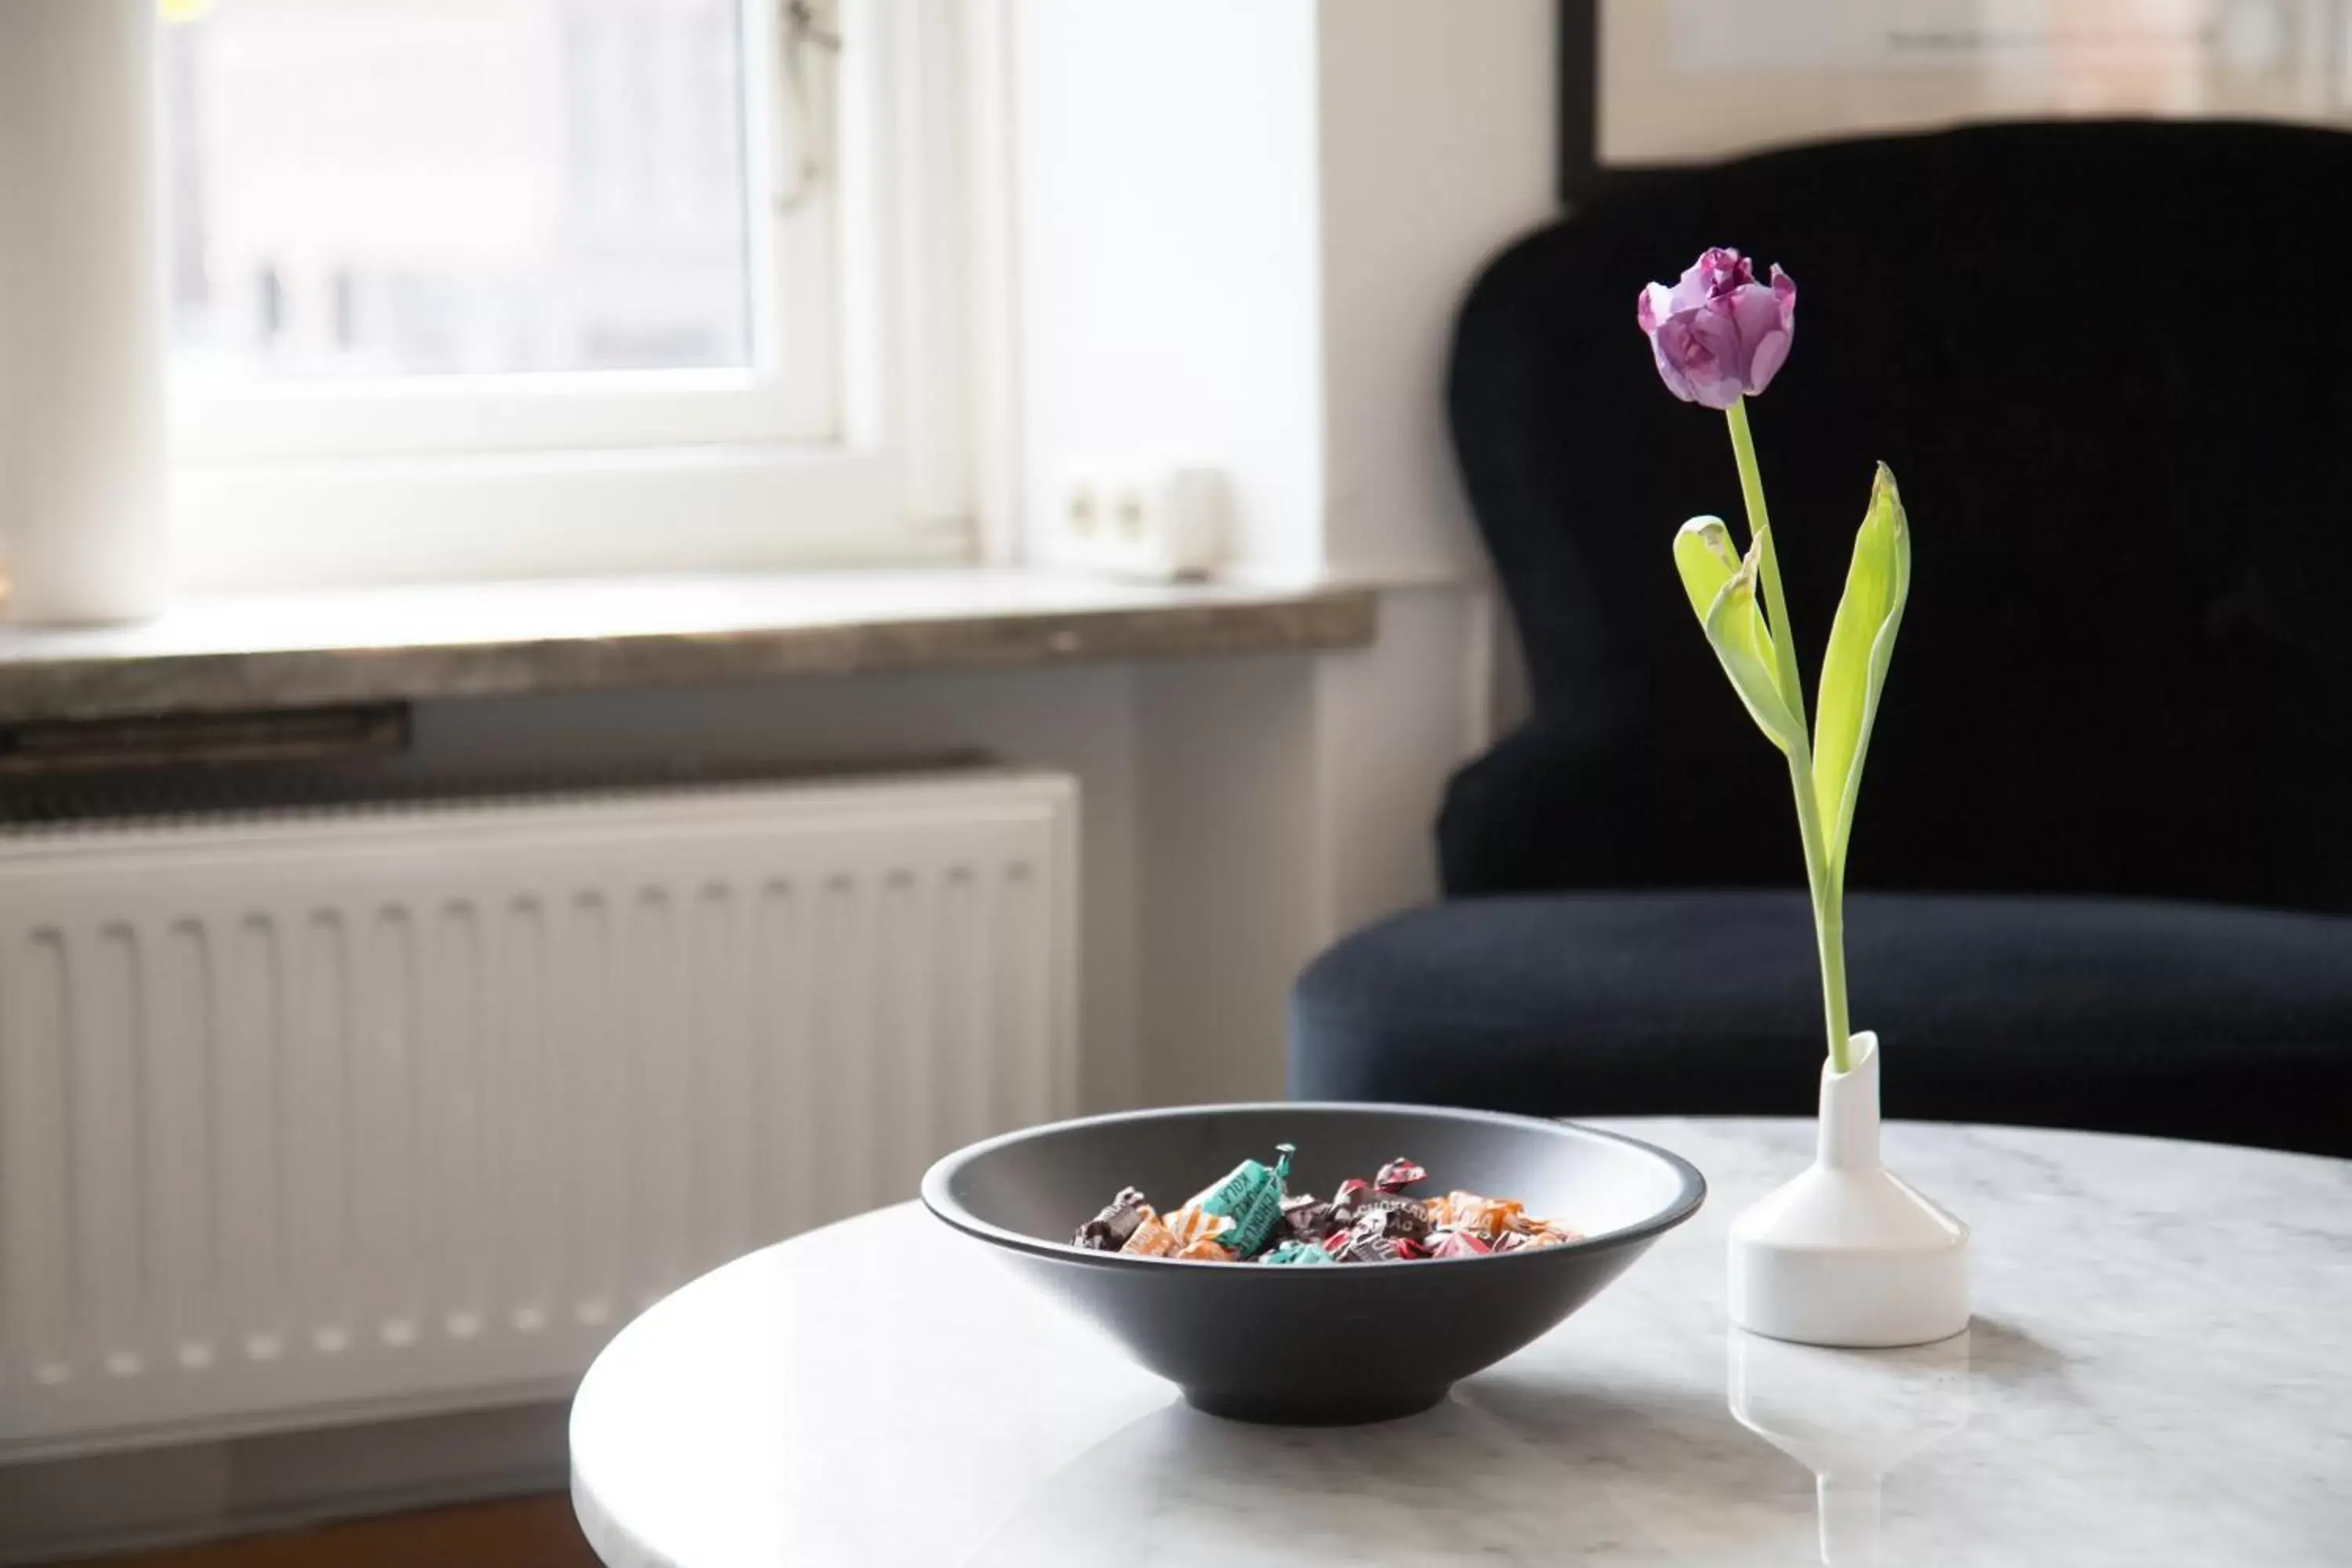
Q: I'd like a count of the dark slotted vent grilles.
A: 1